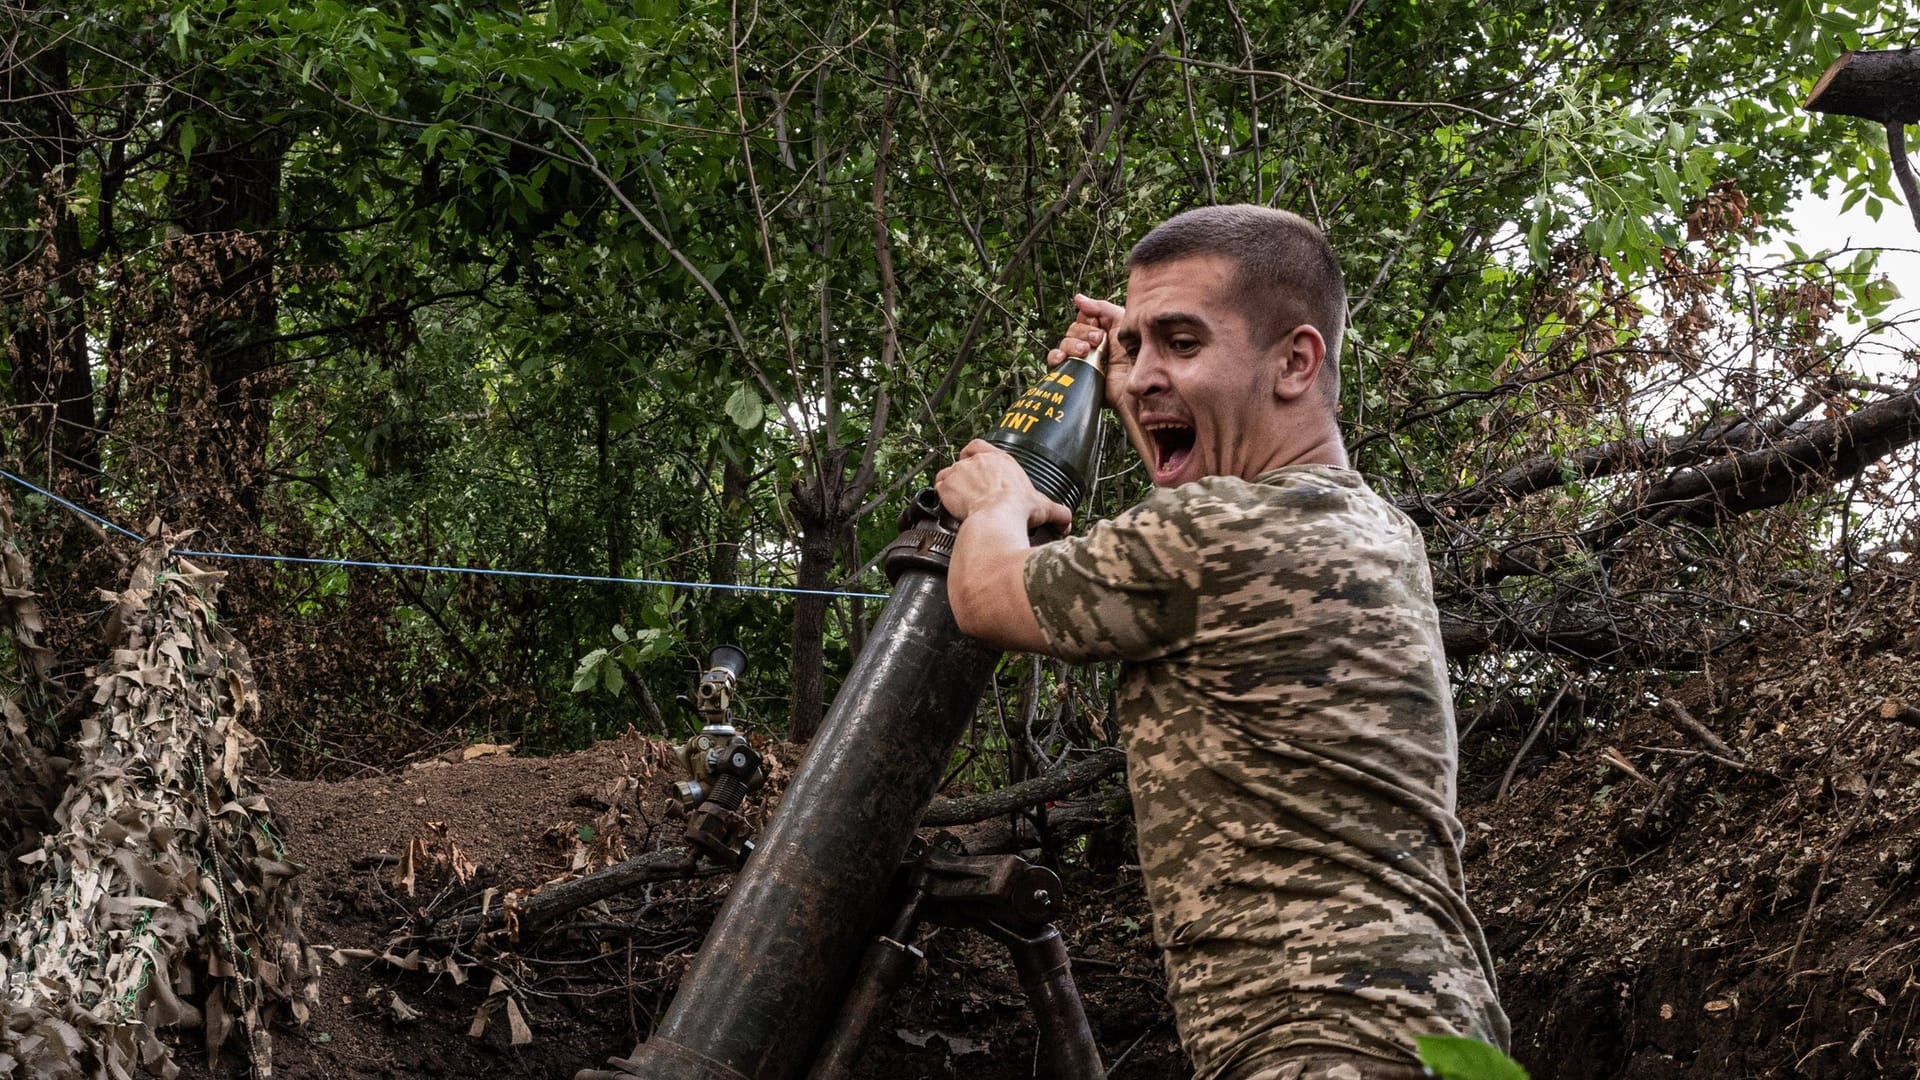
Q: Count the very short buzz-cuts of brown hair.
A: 1